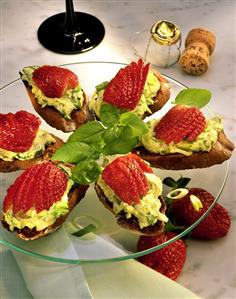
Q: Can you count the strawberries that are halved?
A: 6